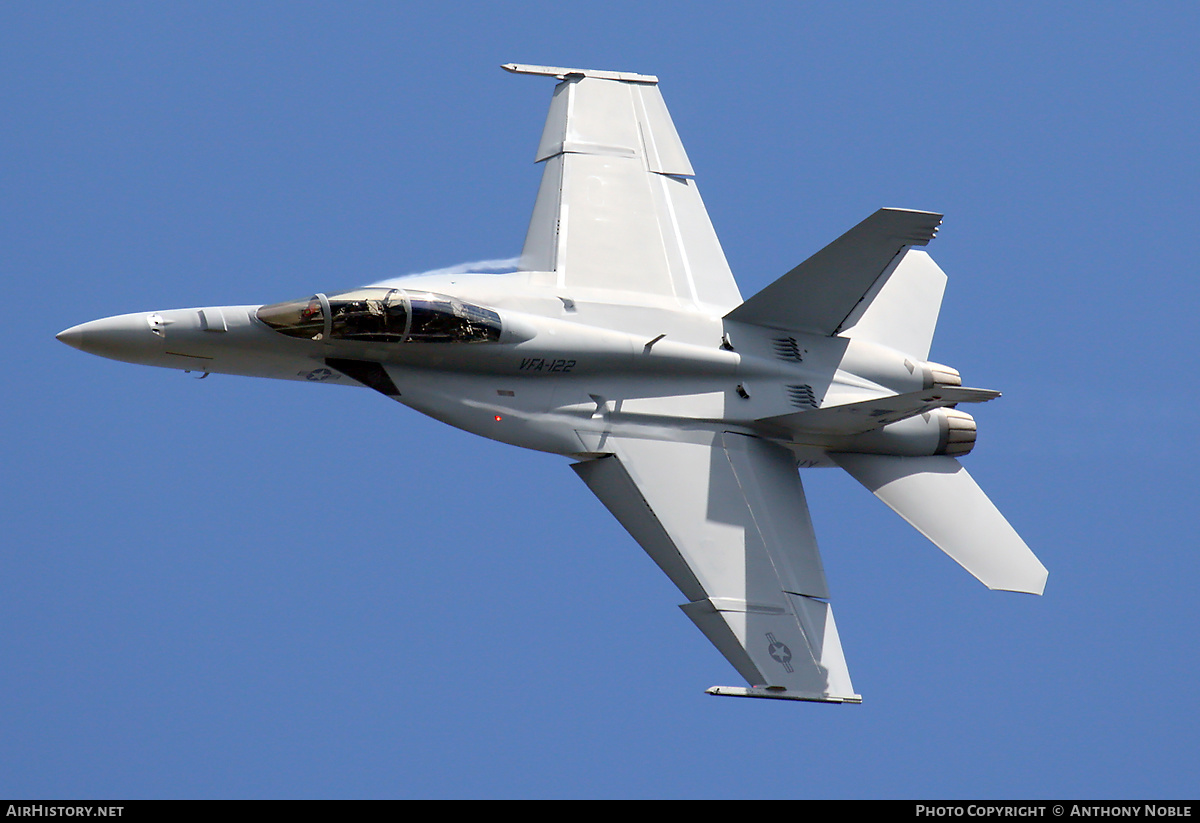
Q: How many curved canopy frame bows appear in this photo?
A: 2